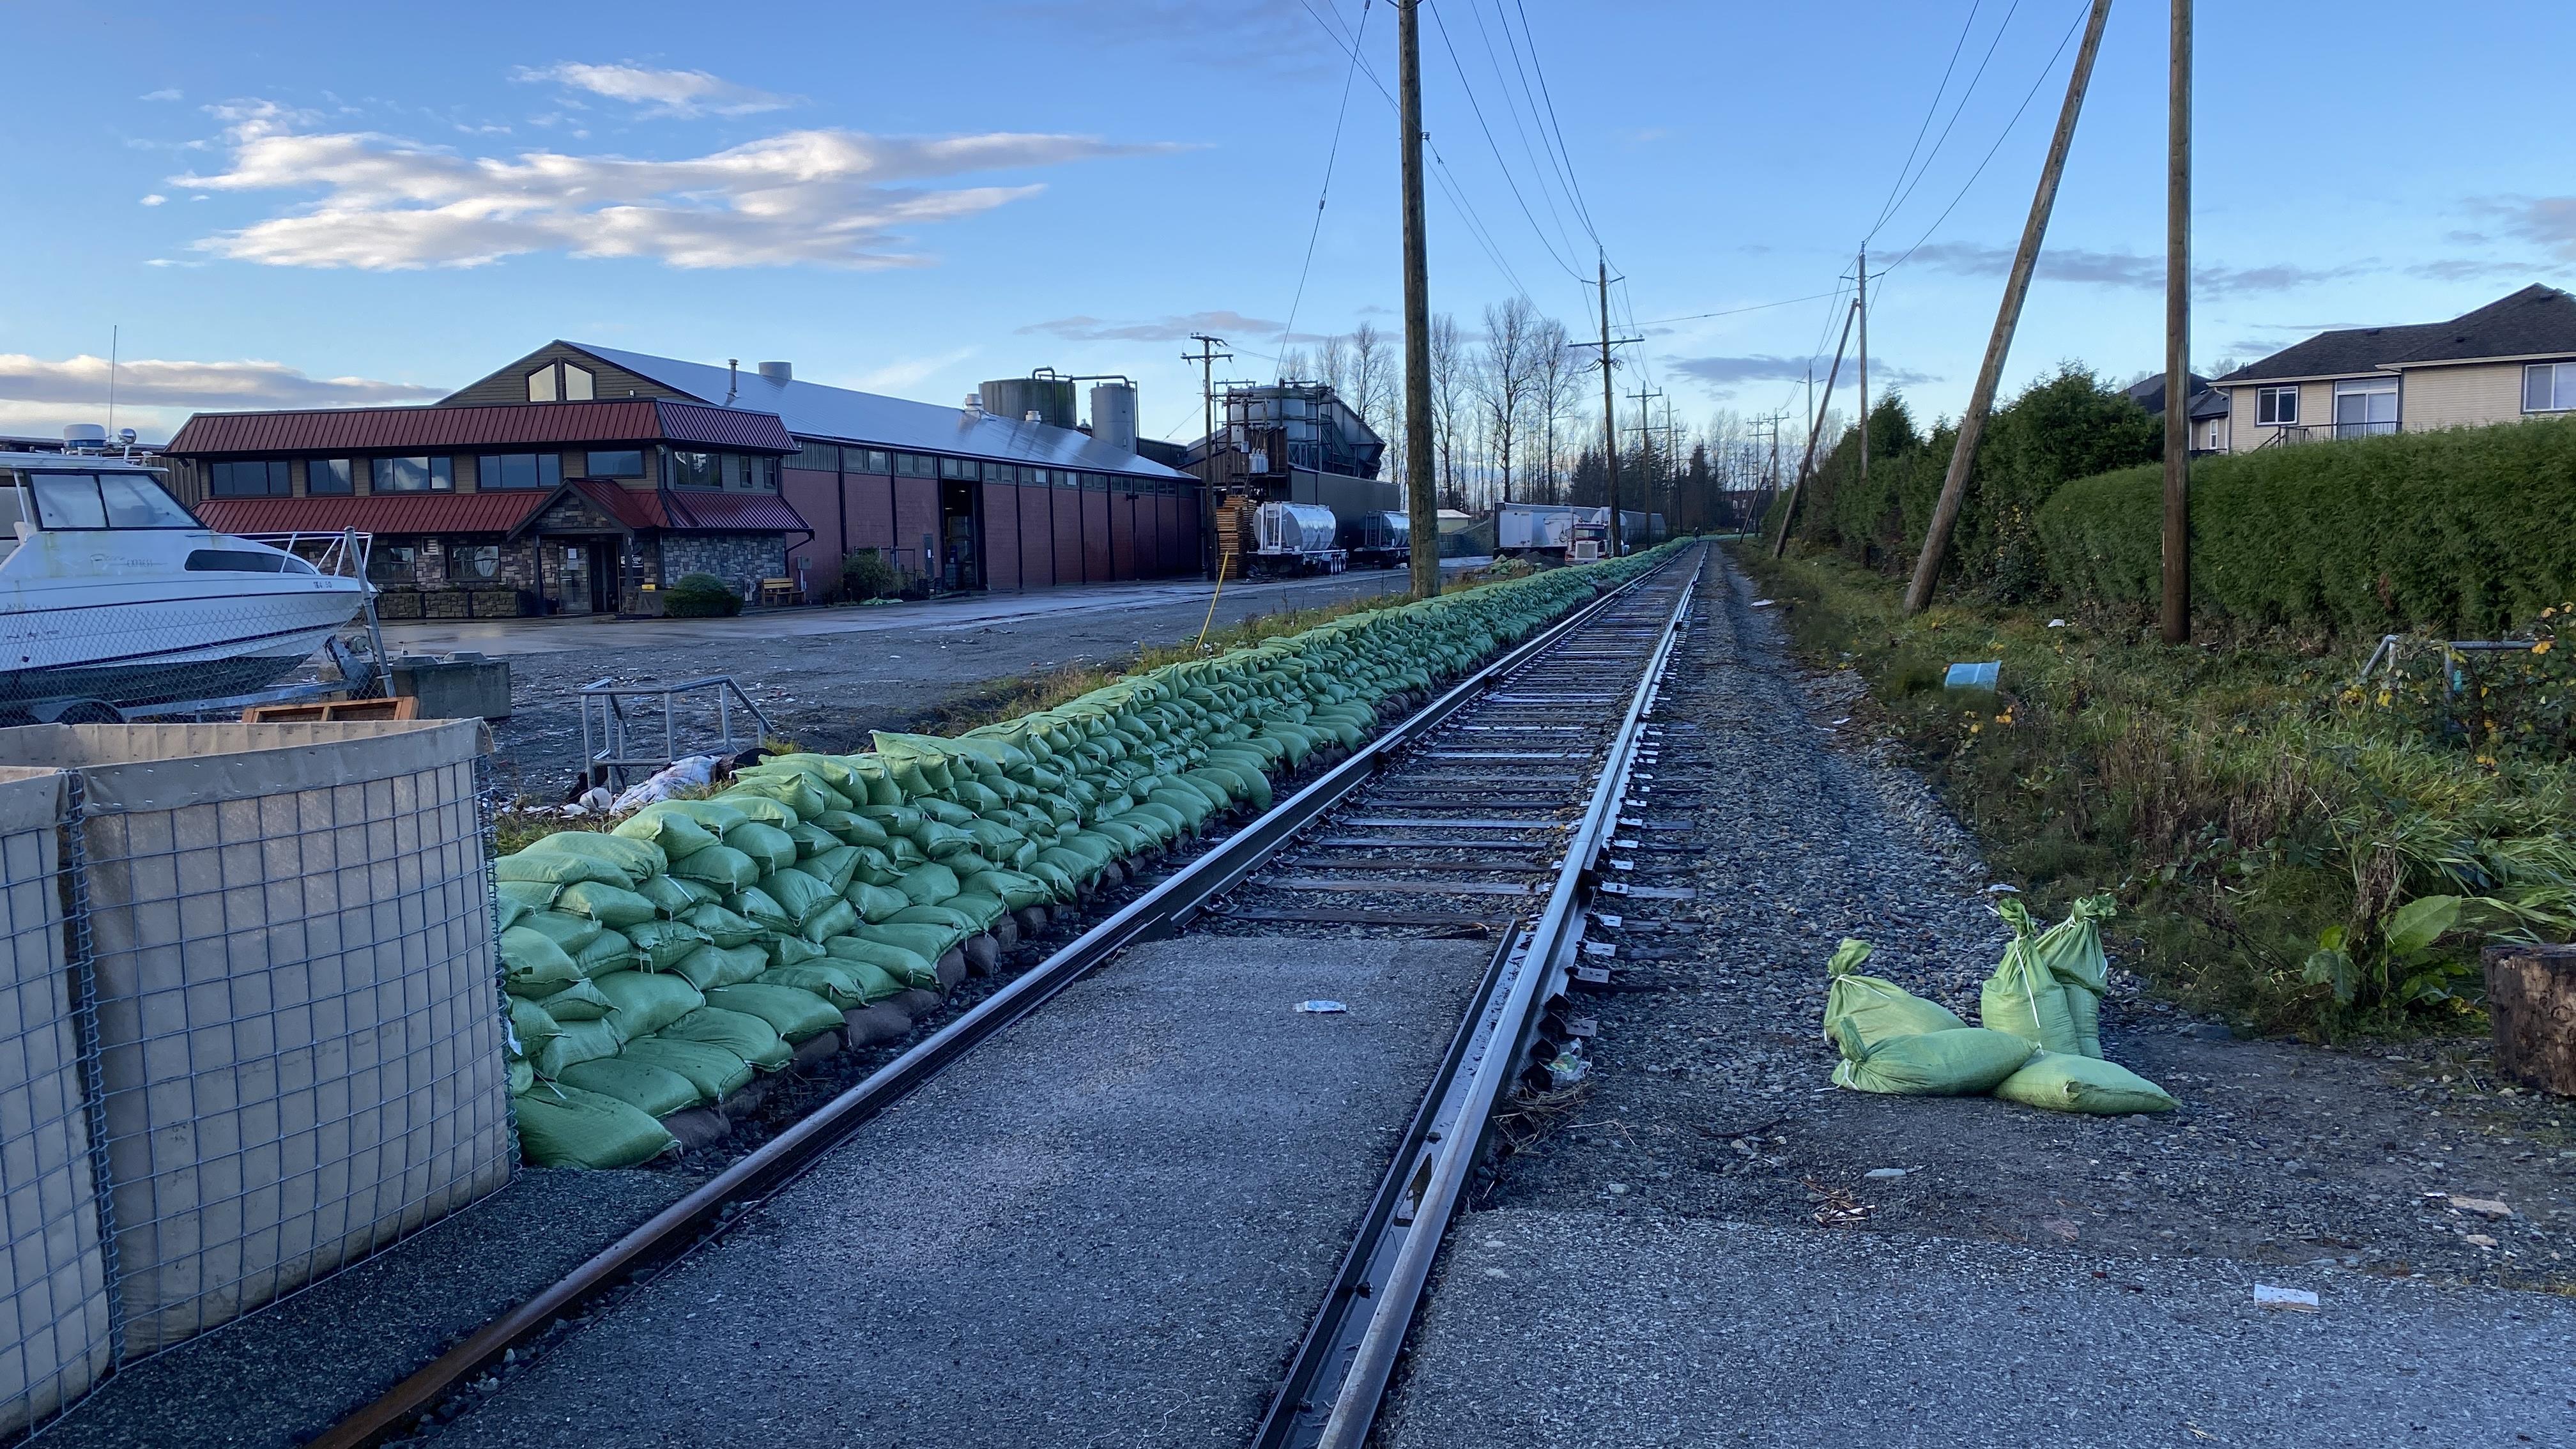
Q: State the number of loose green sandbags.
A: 5